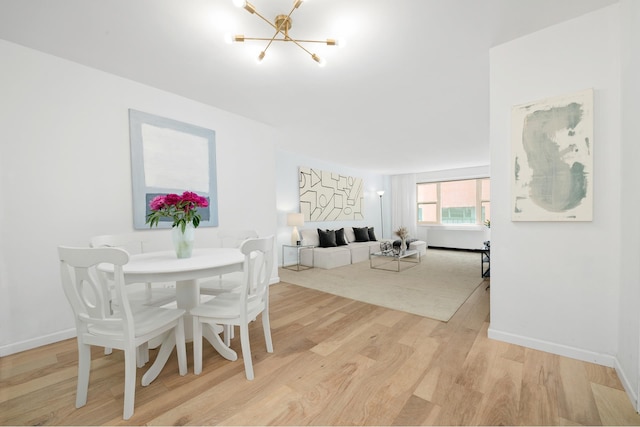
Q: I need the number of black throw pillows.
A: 4